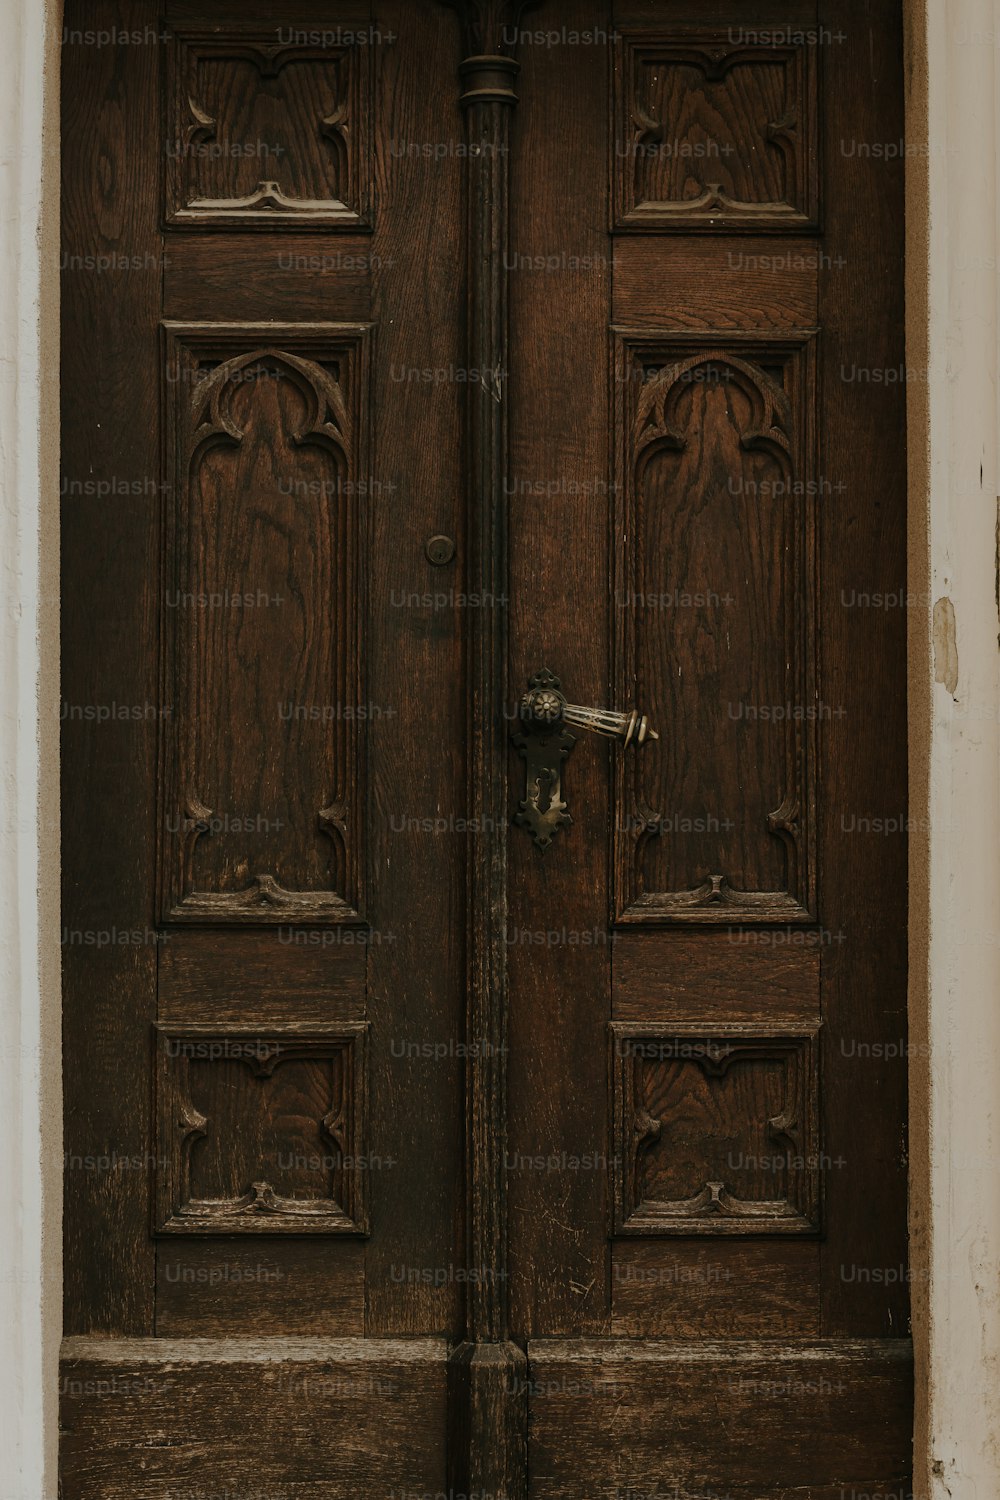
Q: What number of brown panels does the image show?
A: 6